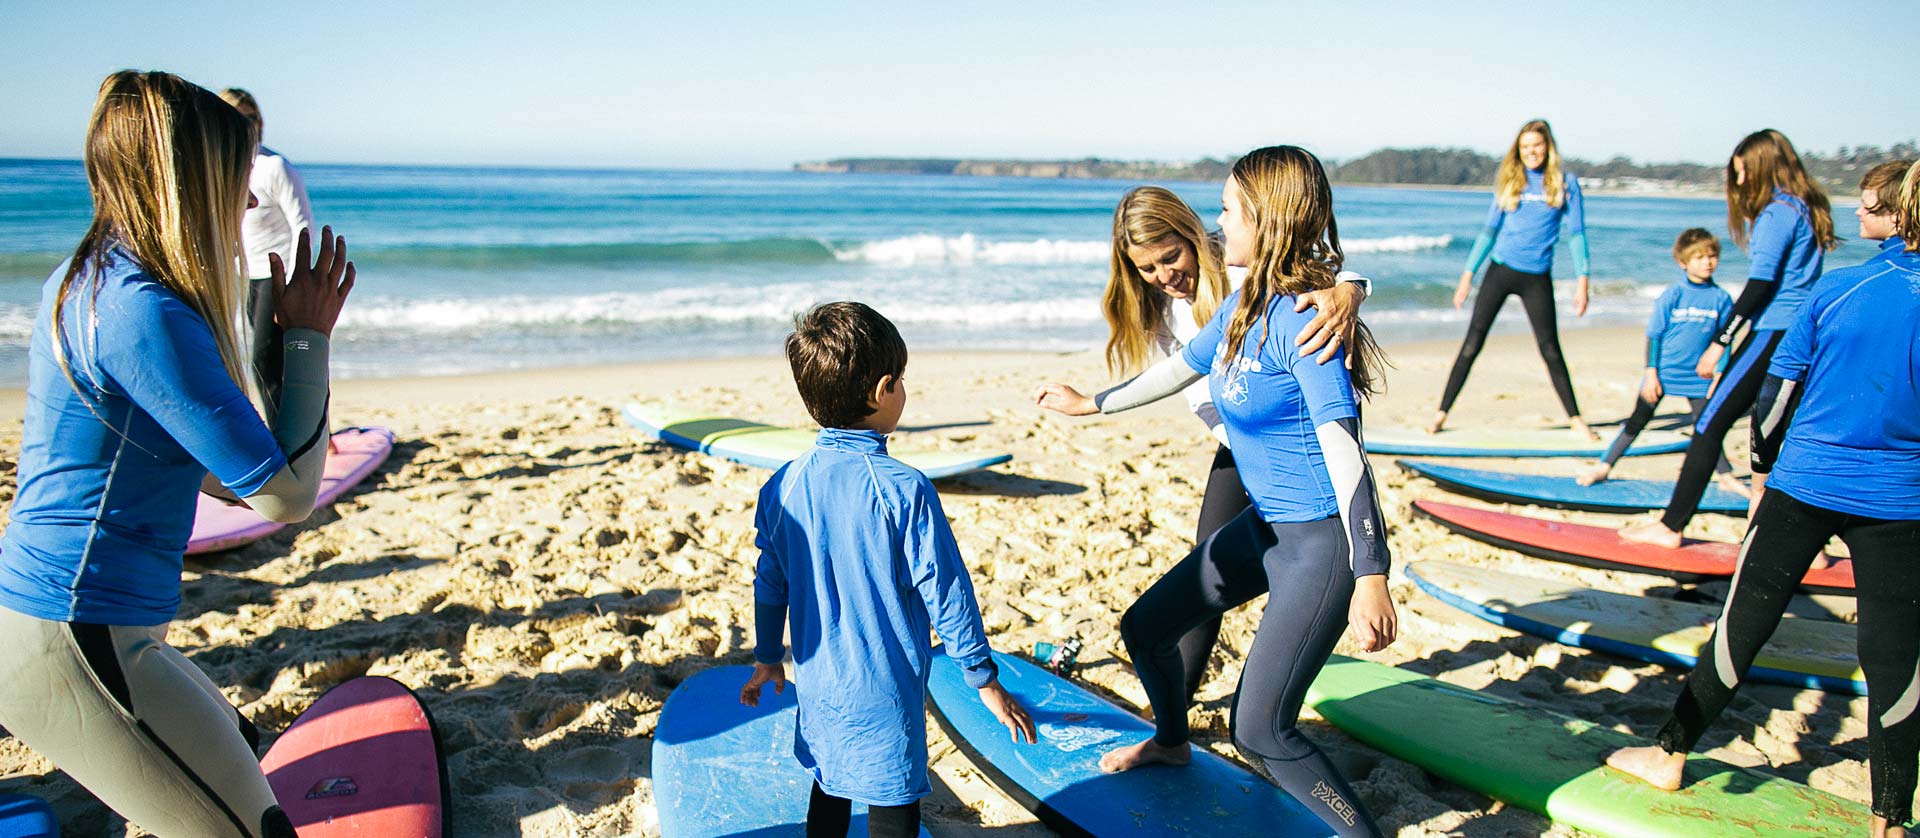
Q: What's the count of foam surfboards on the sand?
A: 11